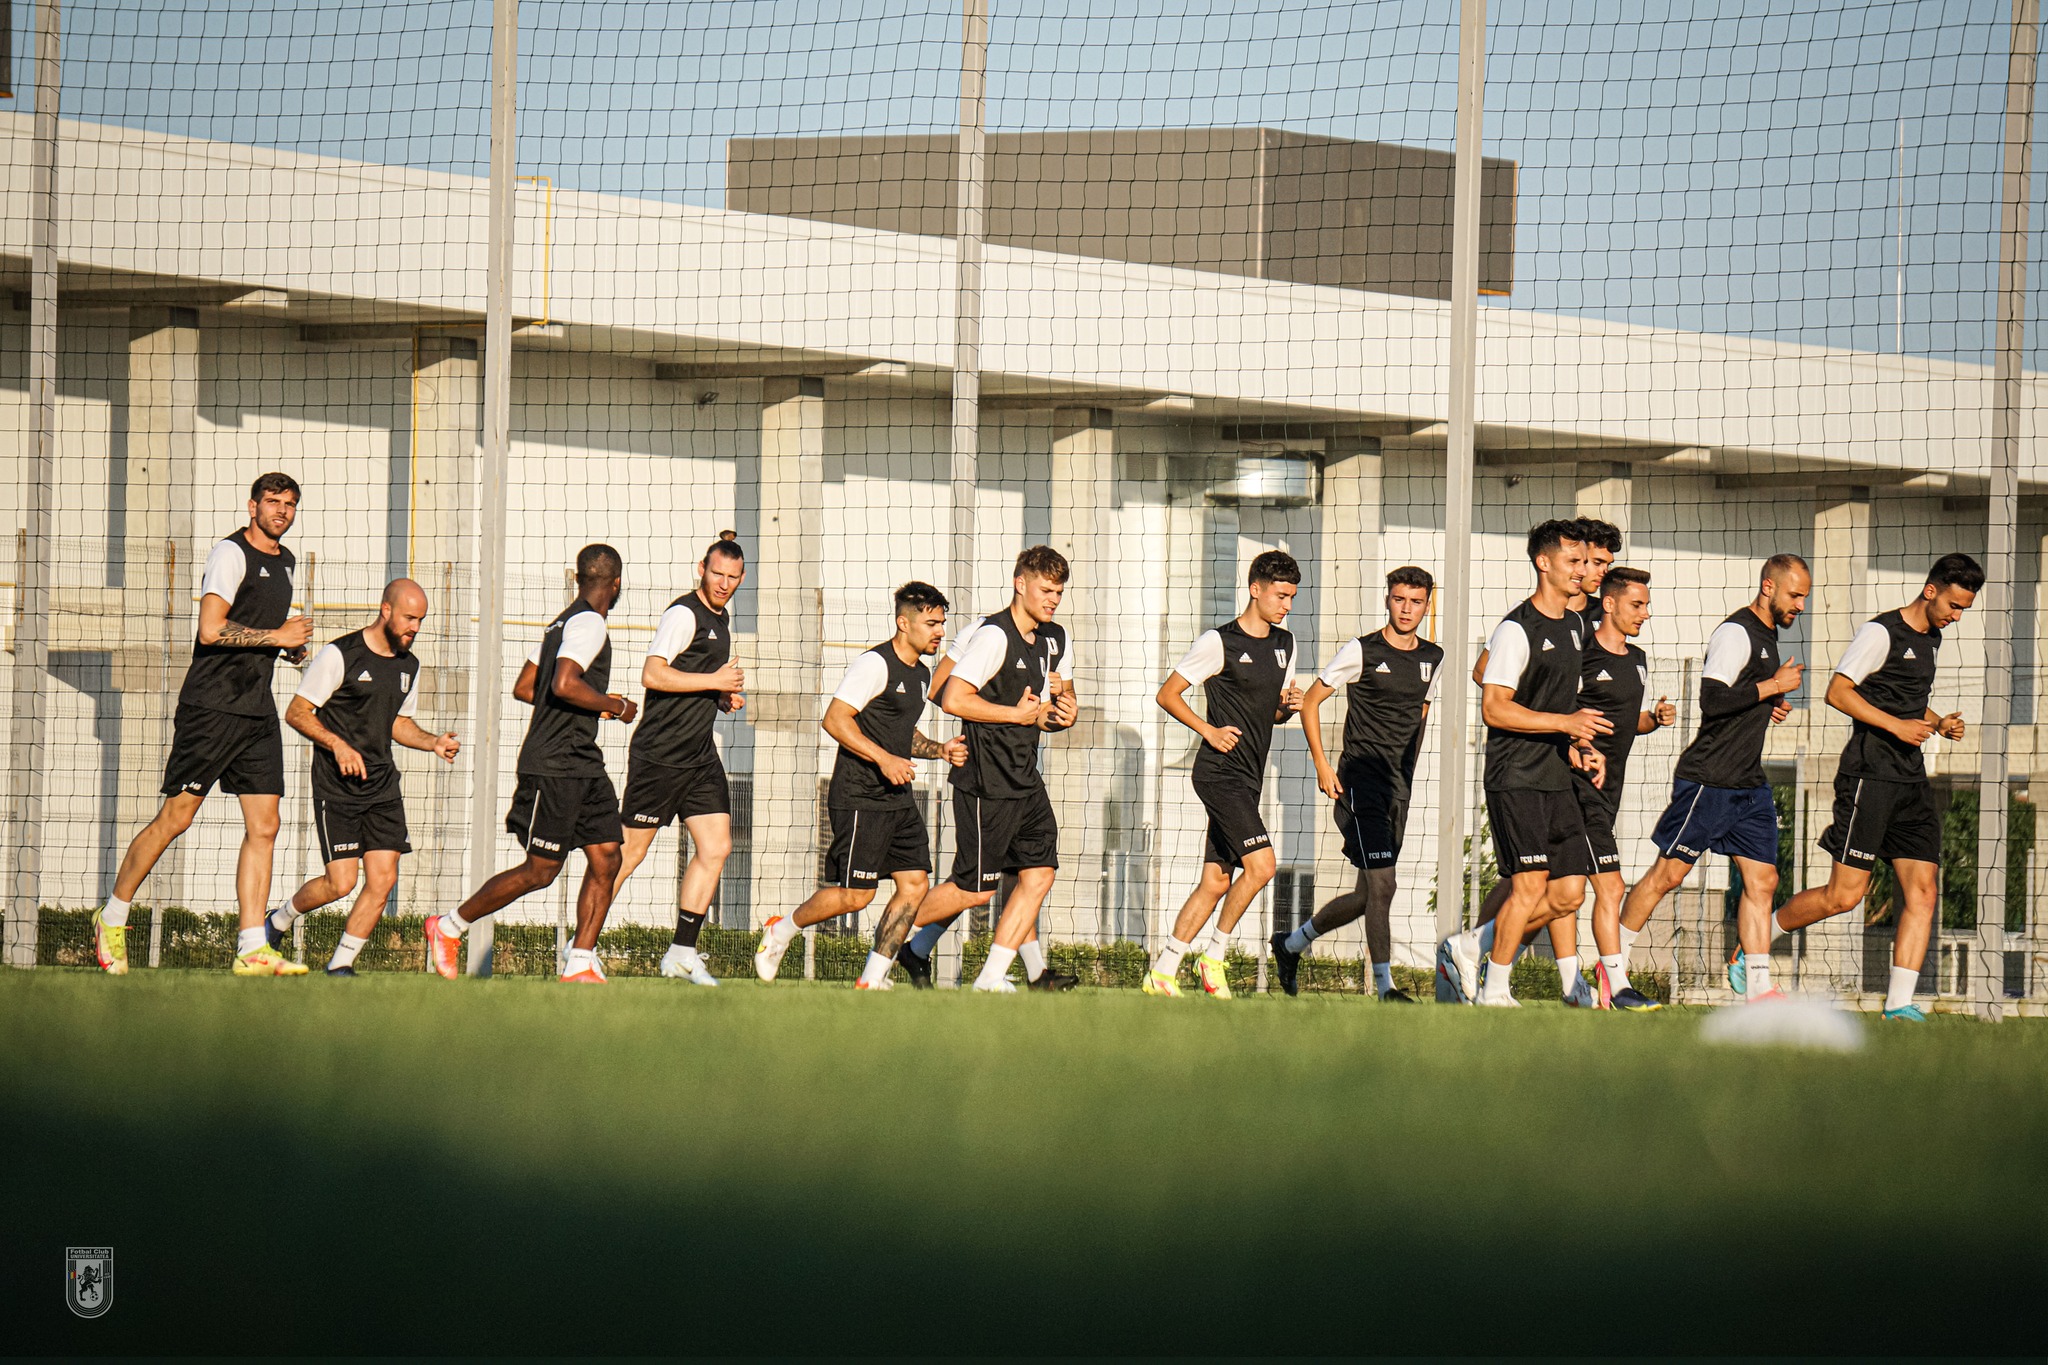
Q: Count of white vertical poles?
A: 5